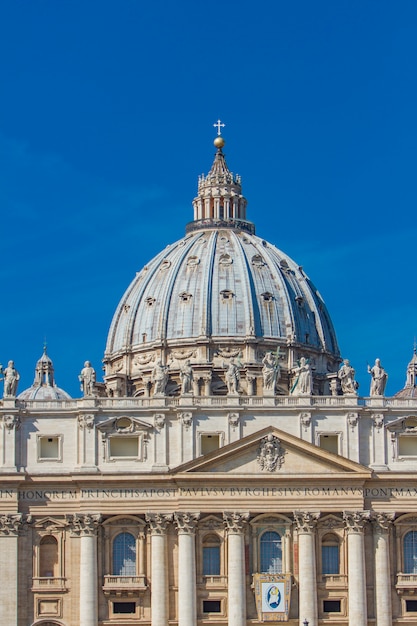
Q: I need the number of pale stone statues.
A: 9